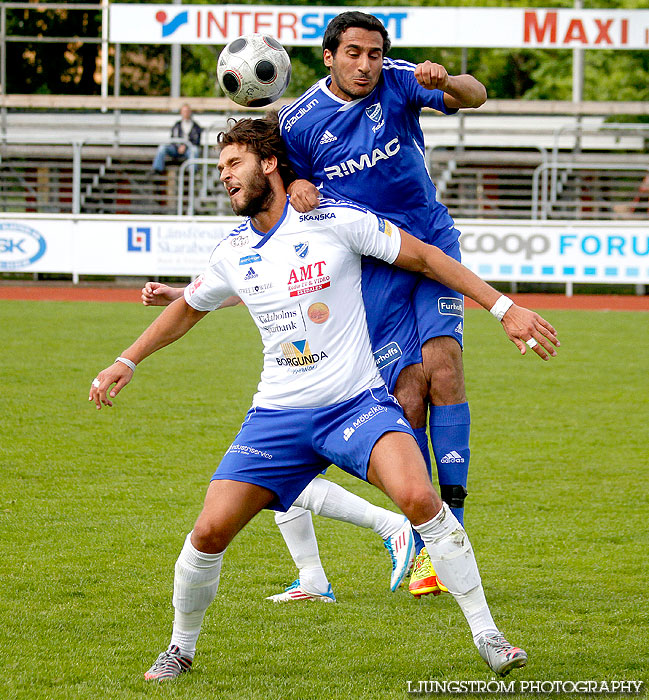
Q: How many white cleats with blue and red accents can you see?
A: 2